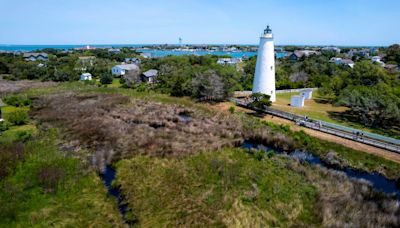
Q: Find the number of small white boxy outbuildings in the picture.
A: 2